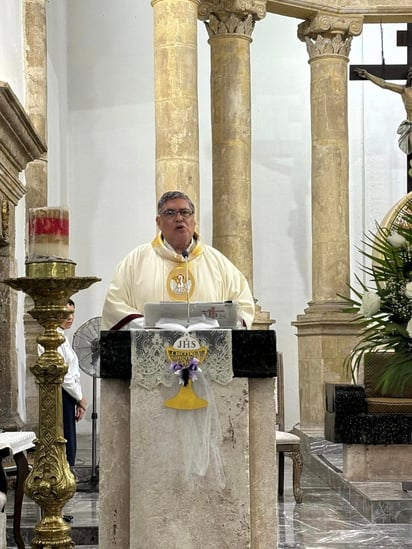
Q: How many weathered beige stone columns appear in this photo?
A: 3